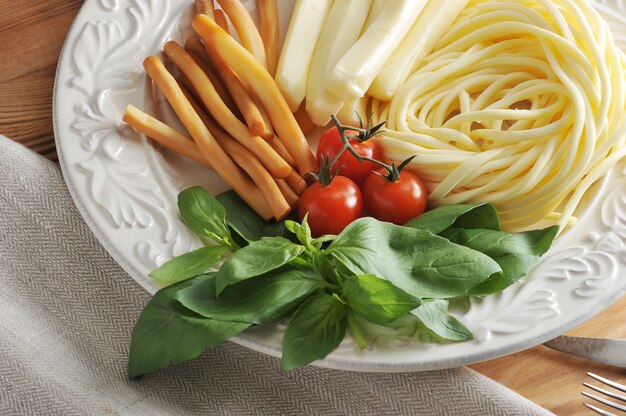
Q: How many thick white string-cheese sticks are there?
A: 5